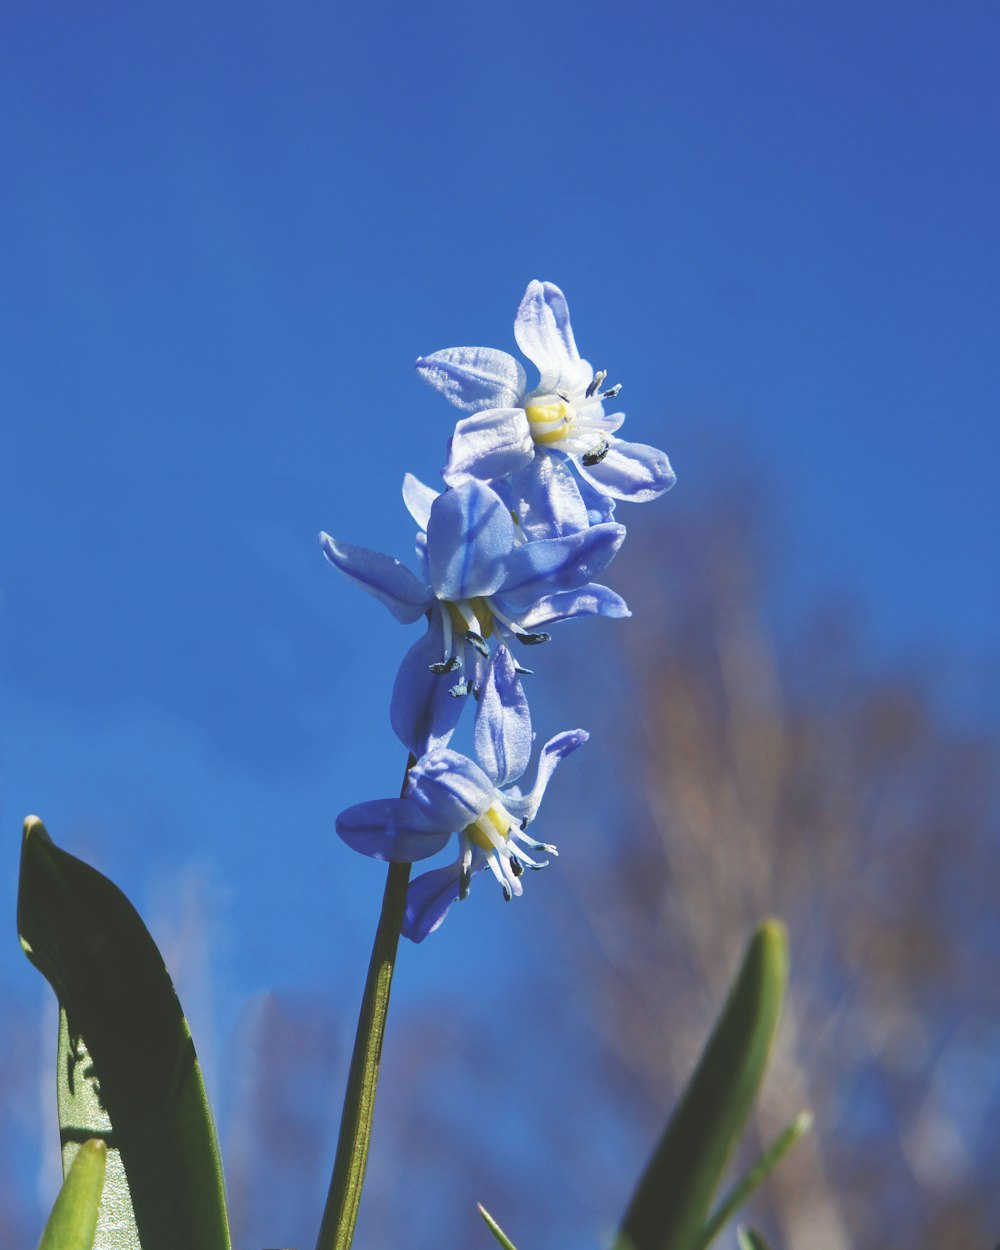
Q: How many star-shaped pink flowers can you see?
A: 0